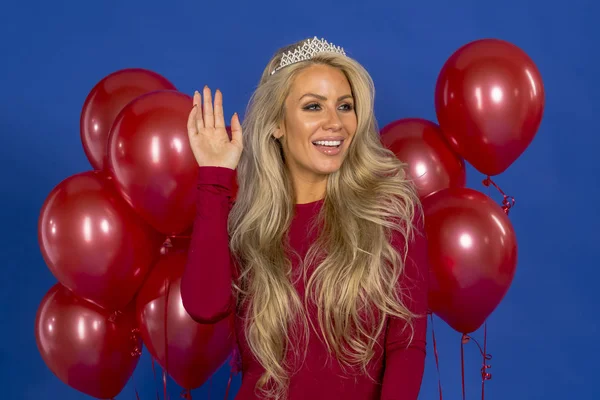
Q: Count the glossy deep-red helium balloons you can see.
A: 8